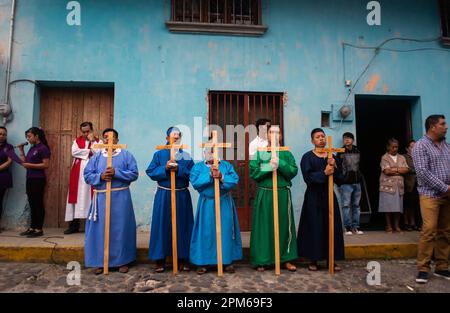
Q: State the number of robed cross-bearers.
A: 5